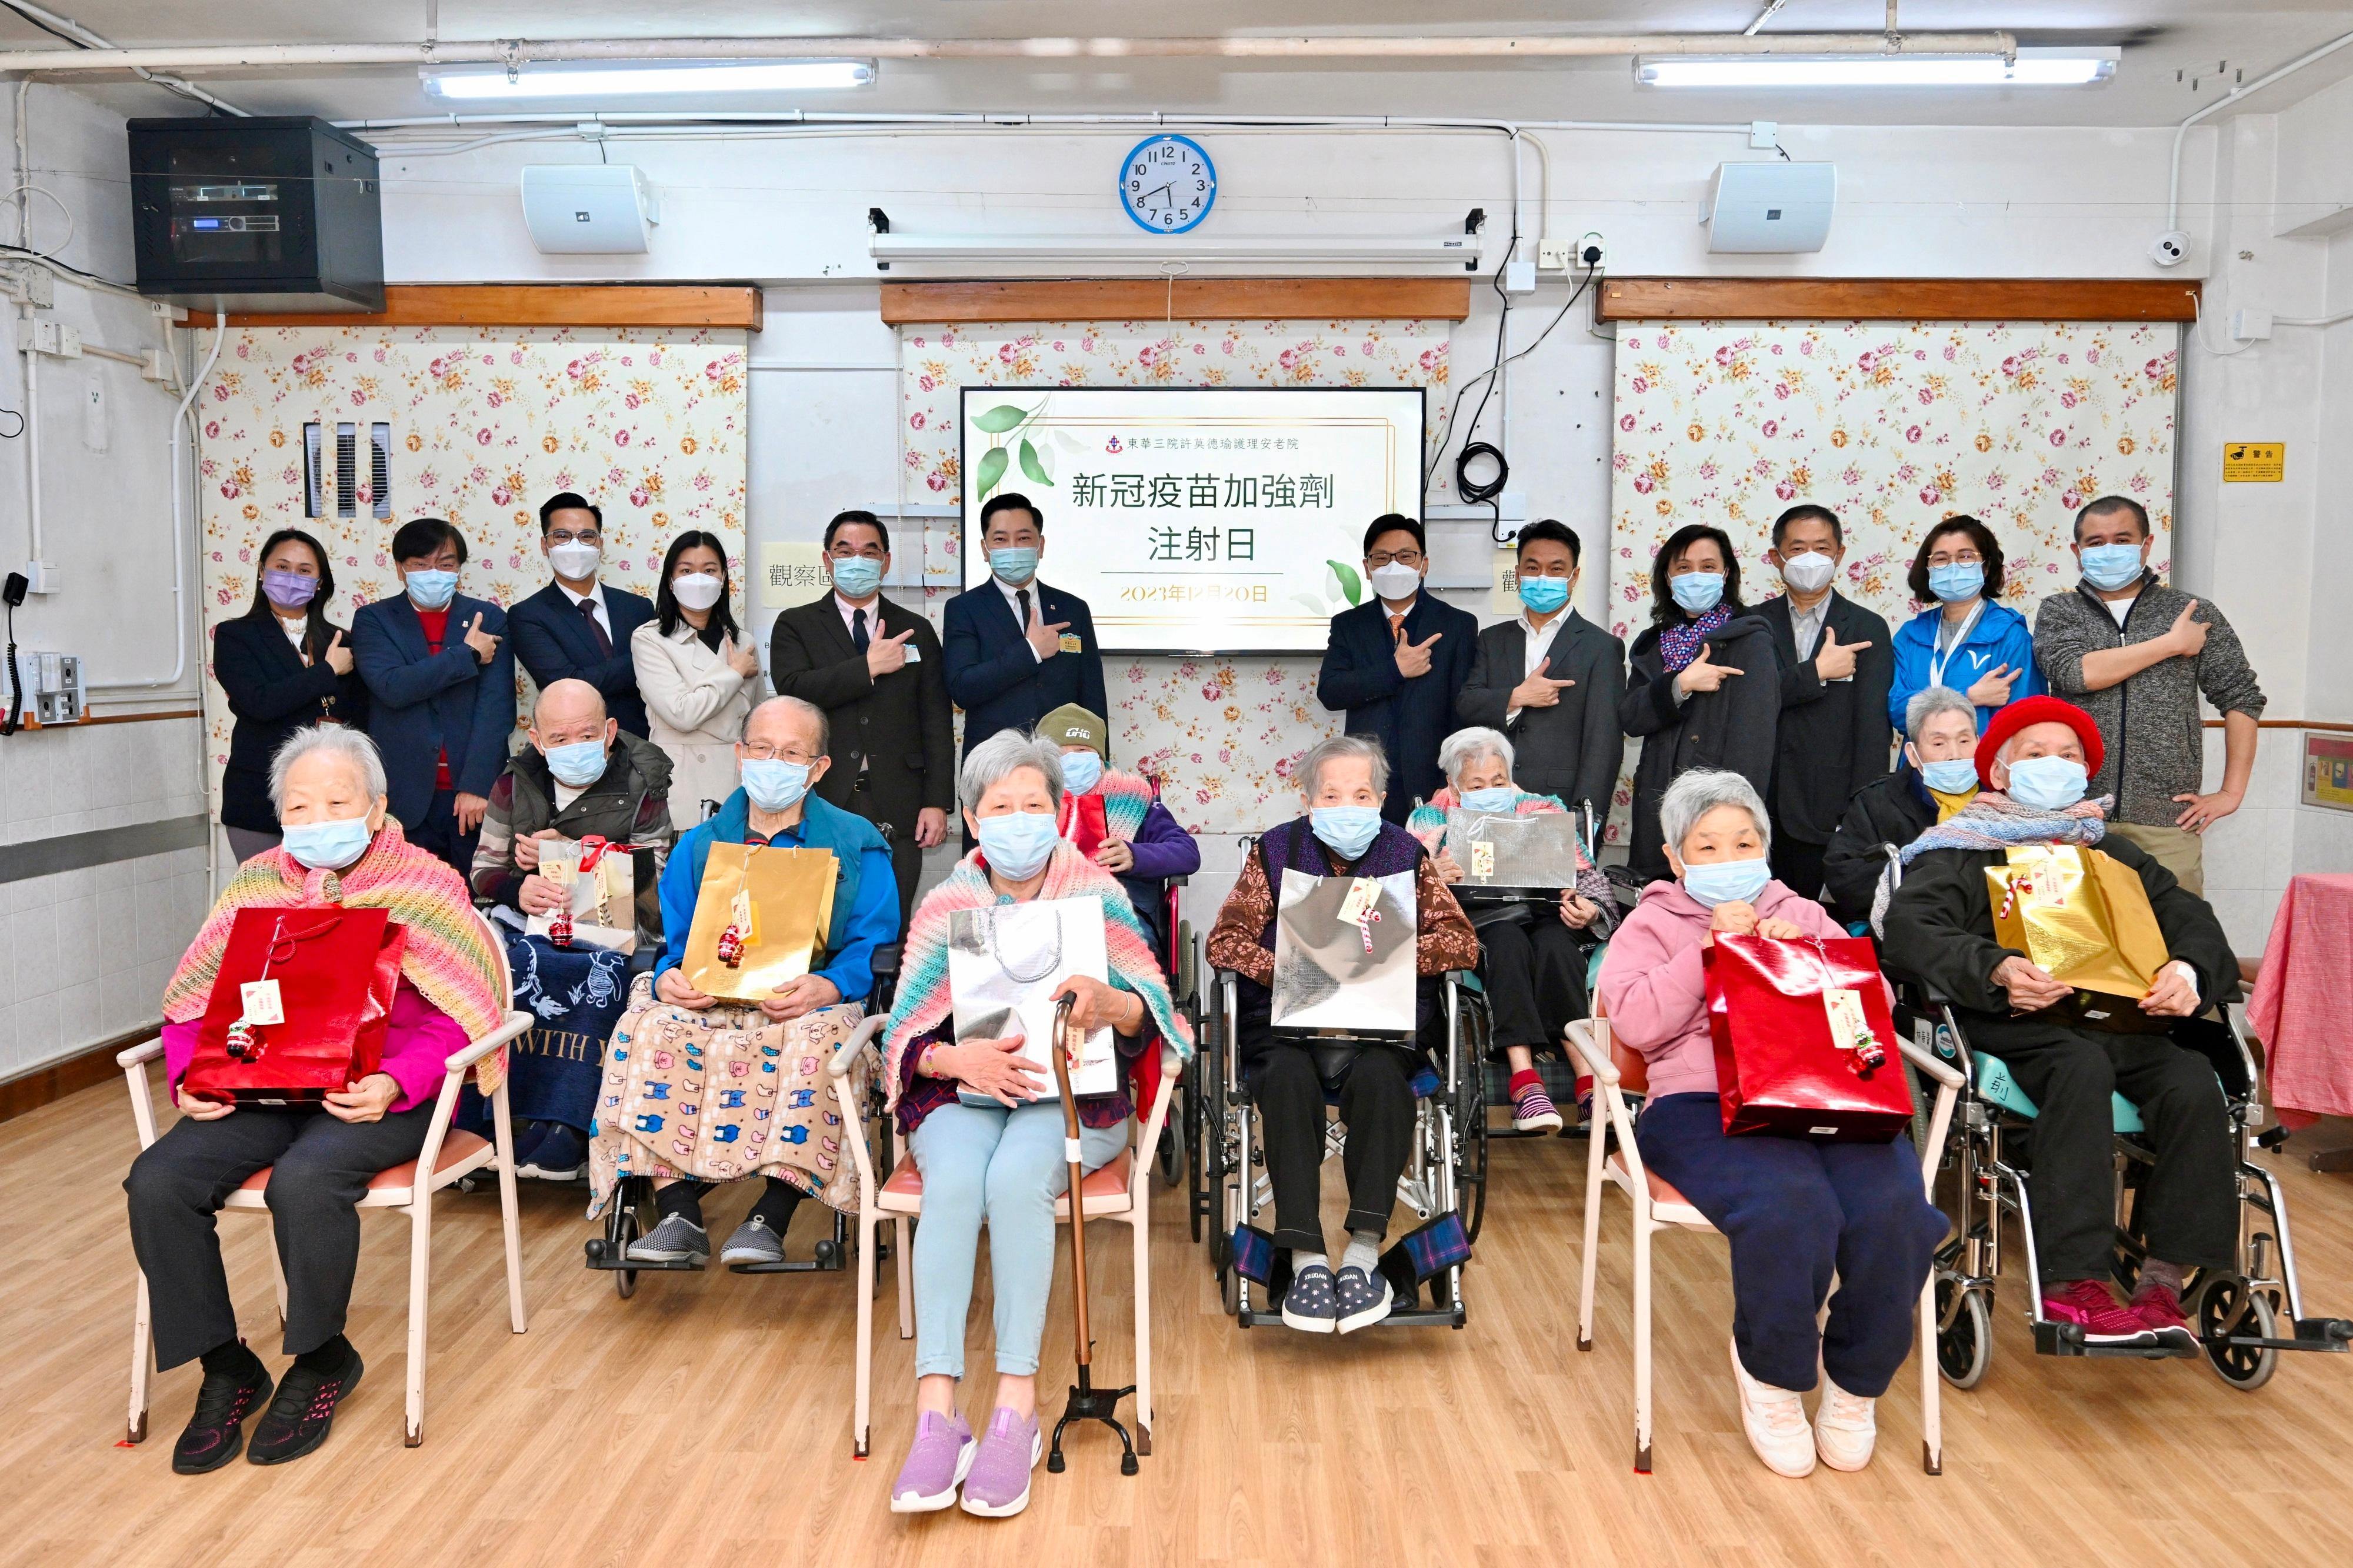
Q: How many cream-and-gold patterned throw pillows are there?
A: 0